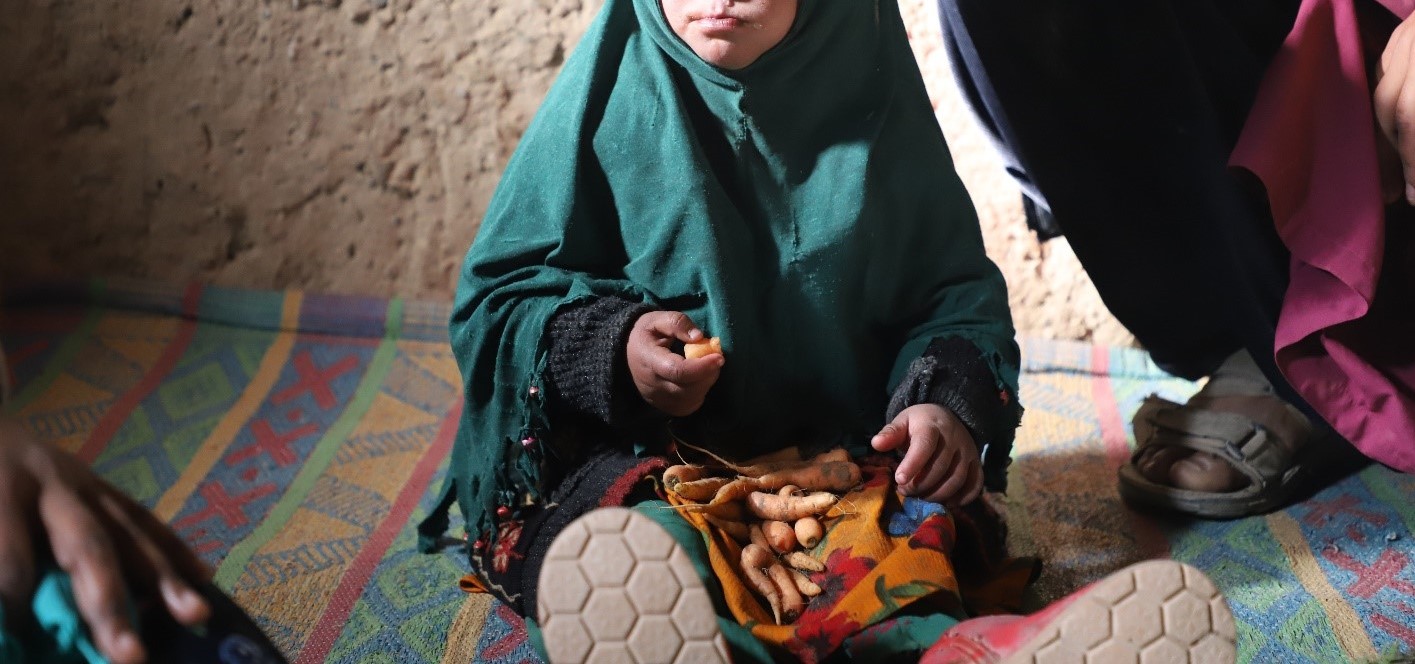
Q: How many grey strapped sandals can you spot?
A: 1